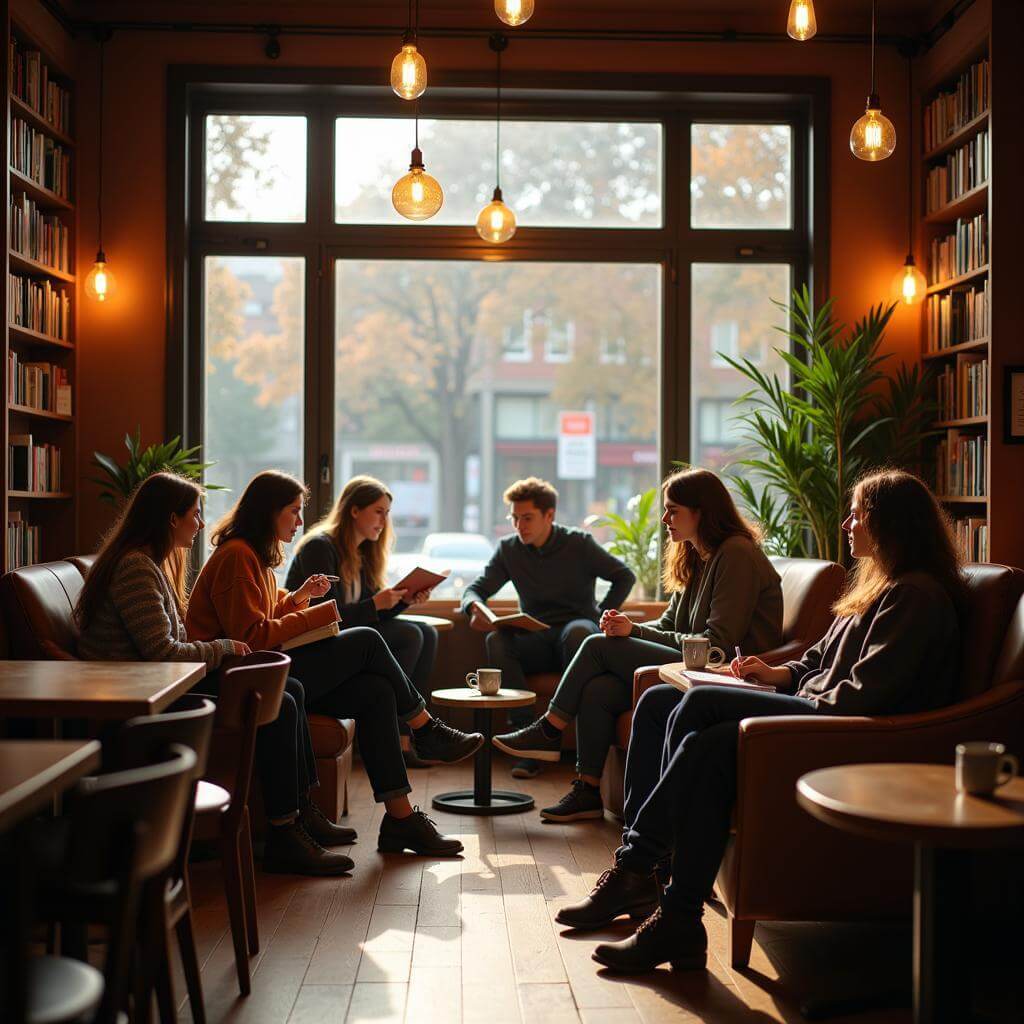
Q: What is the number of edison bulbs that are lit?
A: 8